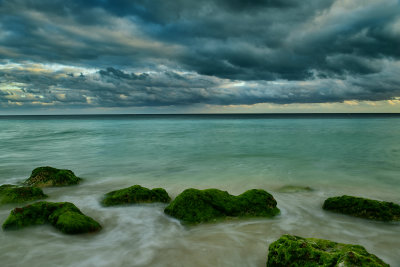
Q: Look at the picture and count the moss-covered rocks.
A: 7